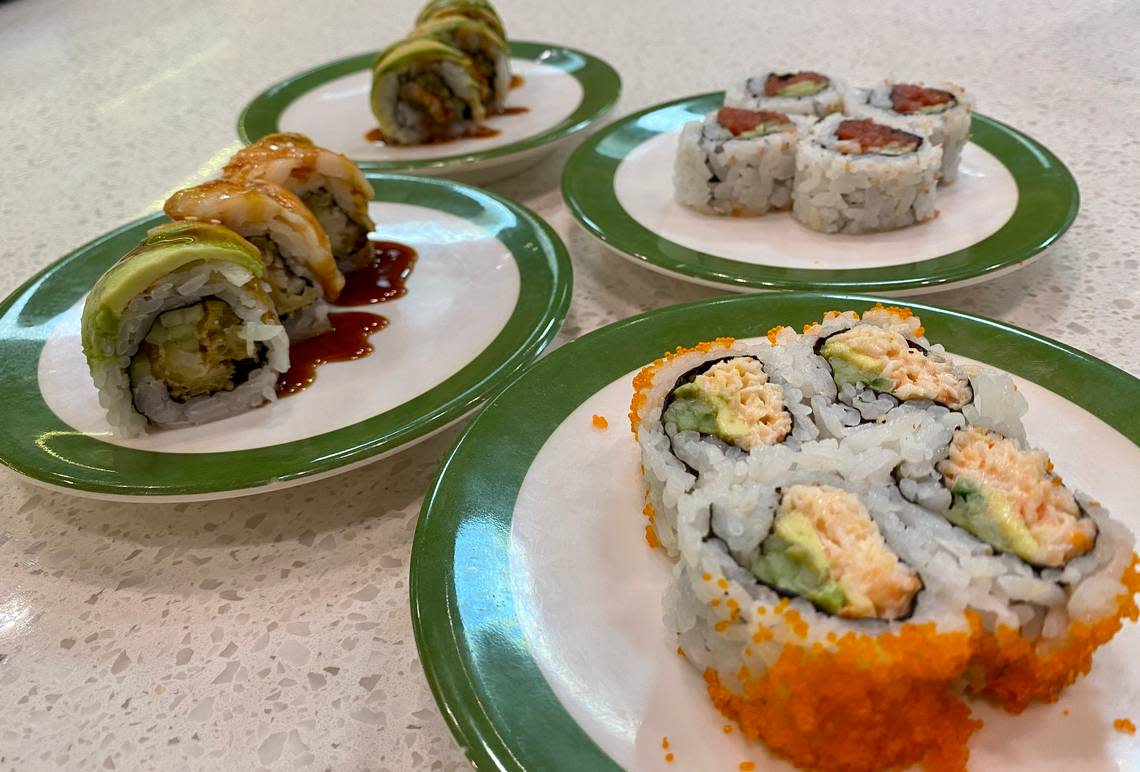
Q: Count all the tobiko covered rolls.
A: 4